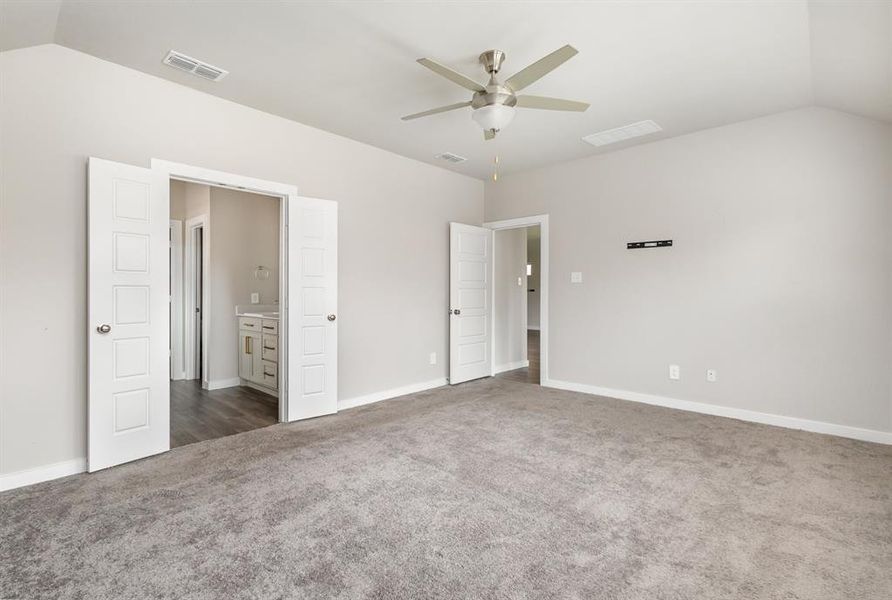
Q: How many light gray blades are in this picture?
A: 5